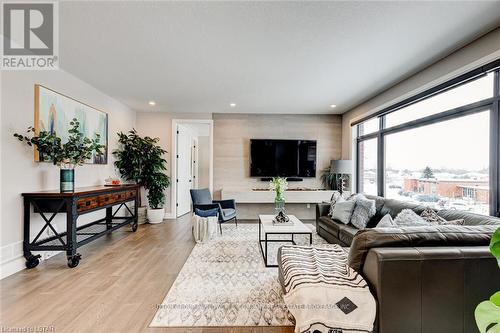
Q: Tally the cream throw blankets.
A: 1